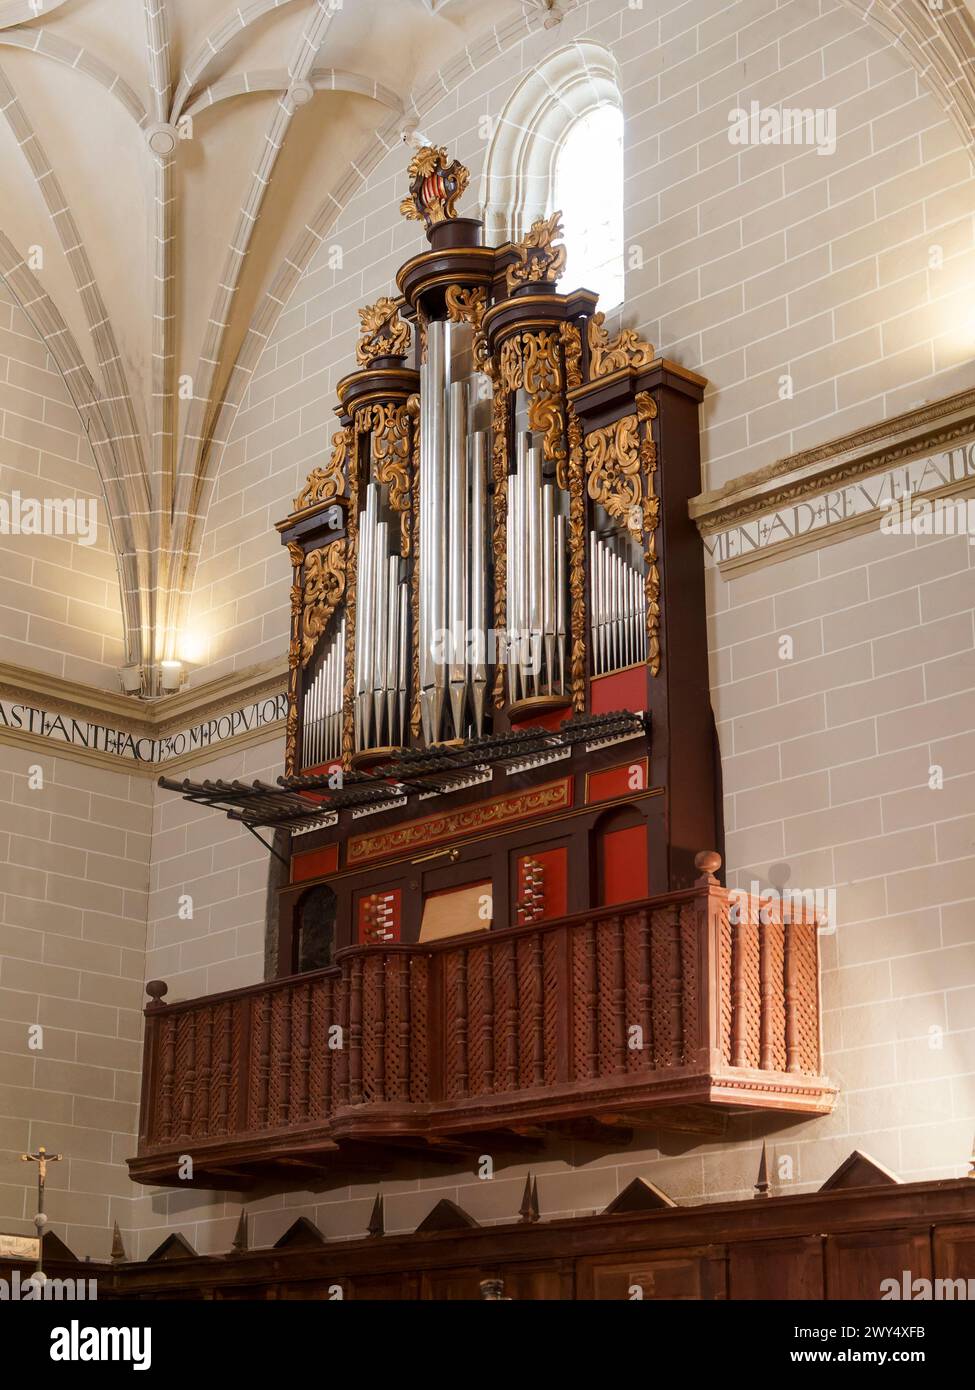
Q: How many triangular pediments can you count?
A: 6